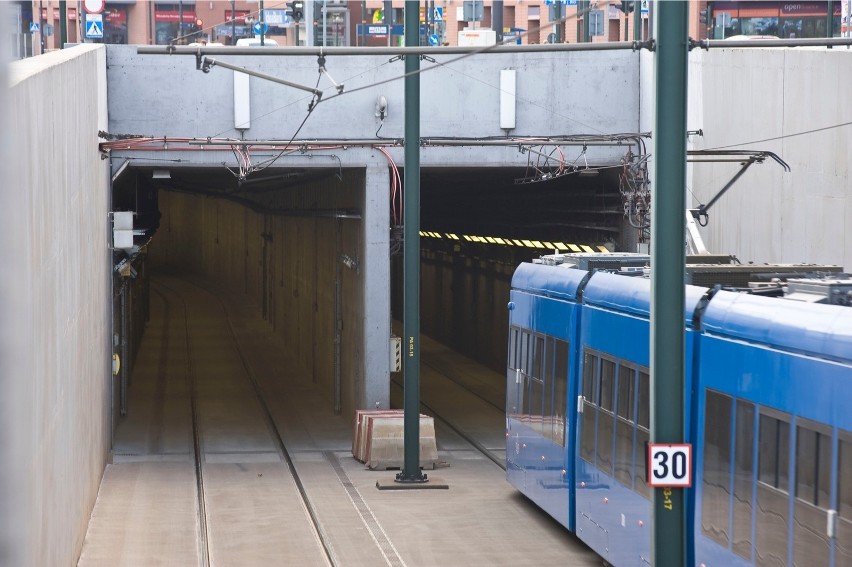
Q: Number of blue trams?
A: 1